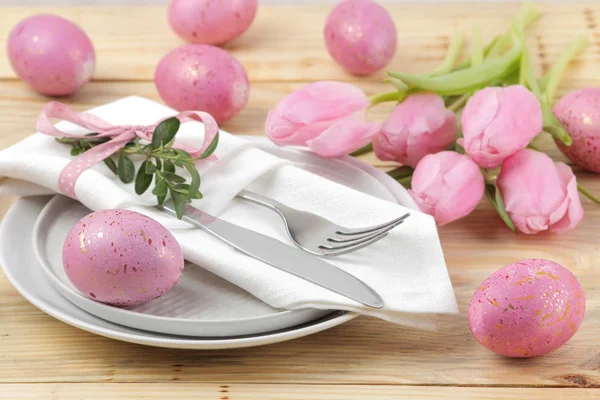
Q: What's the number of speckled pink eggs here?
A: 7